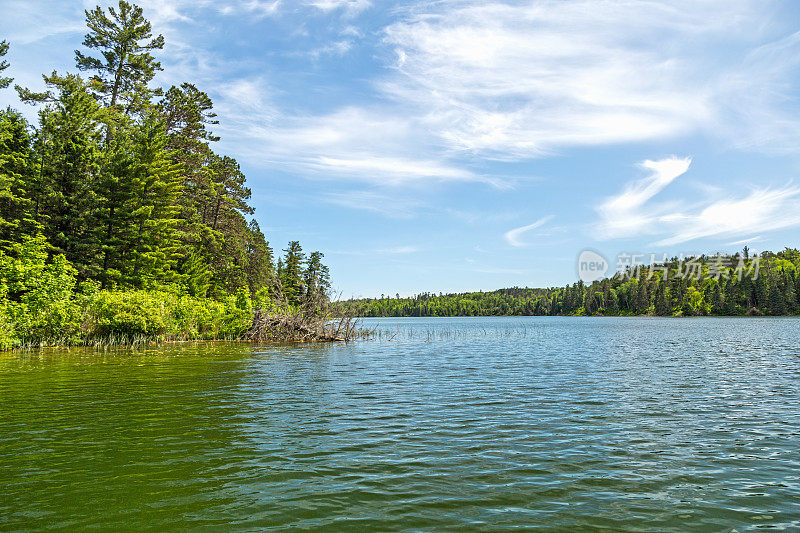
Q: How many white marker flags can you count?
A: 0